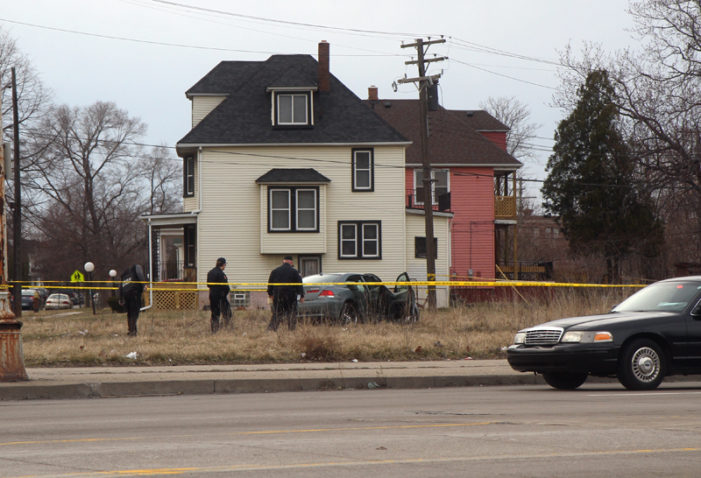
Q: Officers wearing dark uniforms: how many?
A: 3